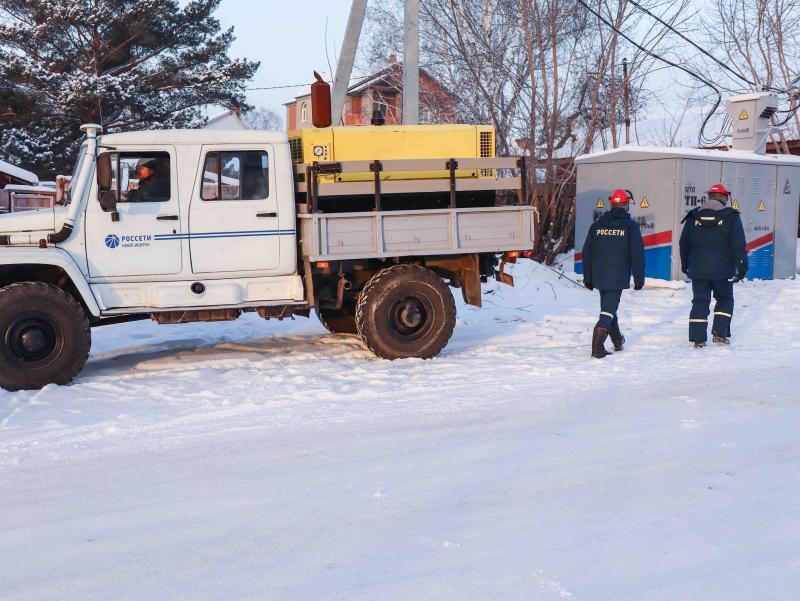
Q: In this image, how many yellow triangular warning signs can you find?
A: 5